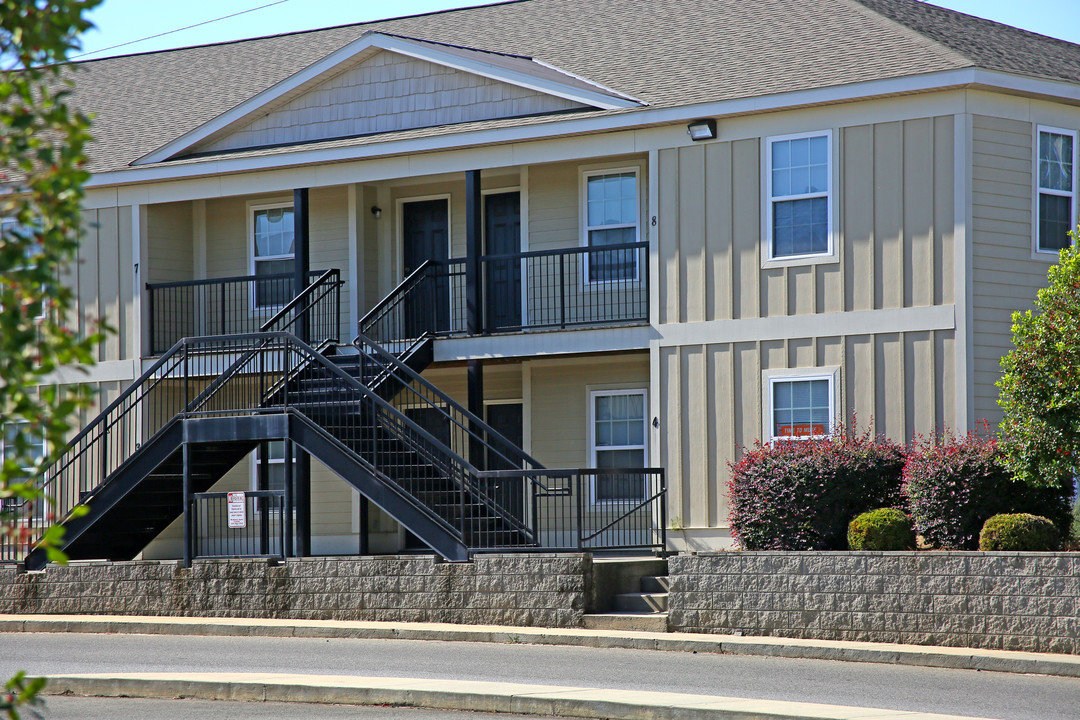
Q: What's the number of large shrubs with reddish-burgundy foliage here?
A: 2